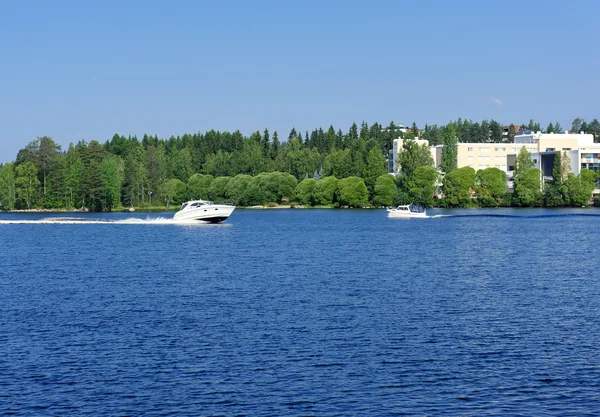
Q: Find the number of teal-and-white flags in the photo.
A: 0